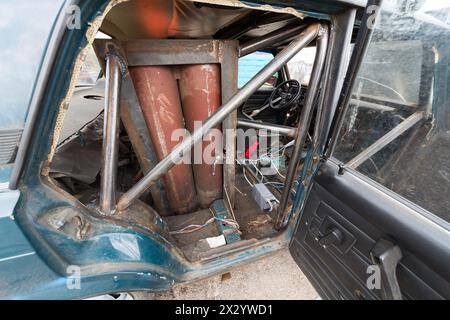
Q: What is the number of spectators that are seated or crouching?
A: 0